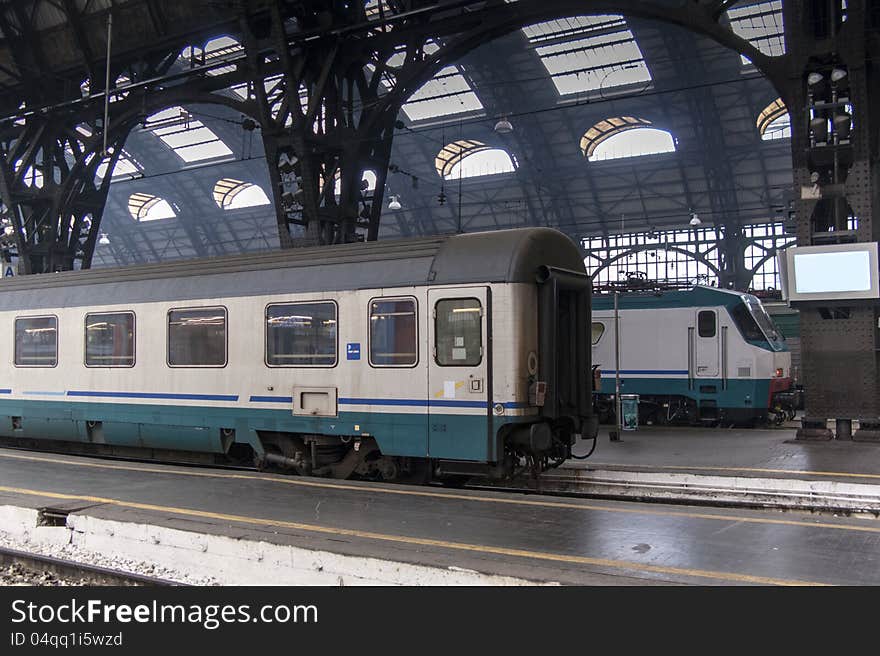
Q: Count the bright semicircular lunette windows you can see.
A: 5